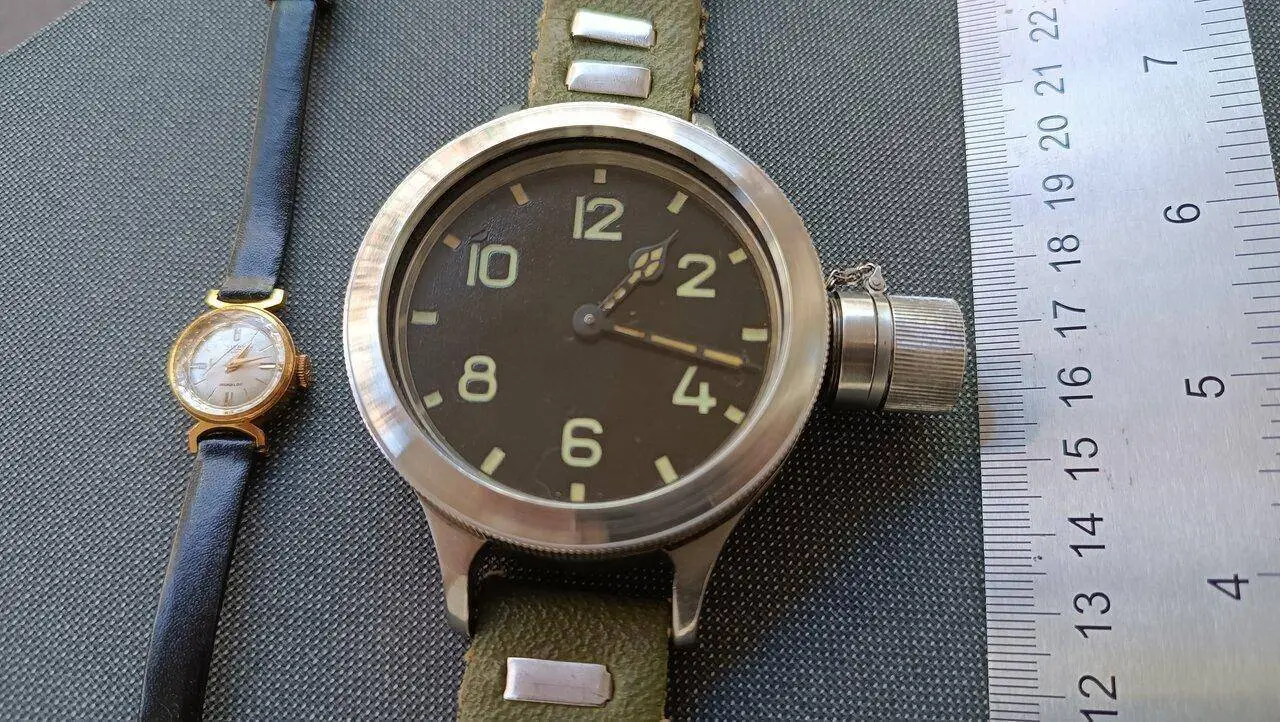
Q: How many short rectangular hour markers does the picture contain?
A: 12